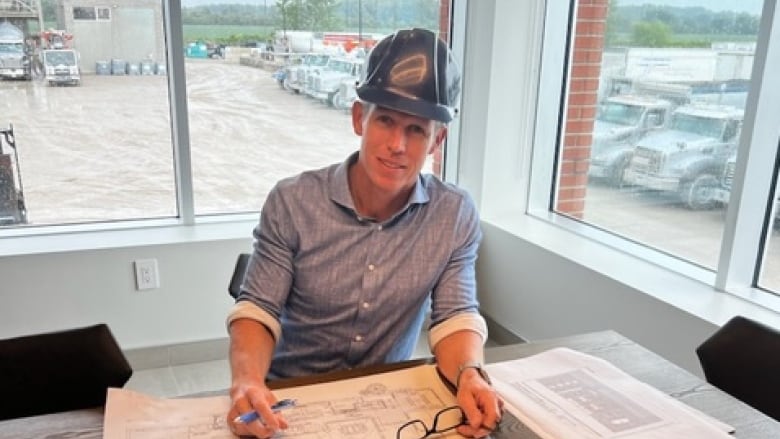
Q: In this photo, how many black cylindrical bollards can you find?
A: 0